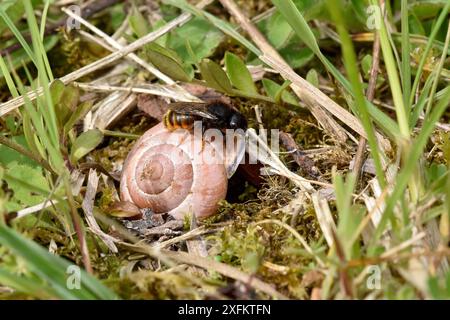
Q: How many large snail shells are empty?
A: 1